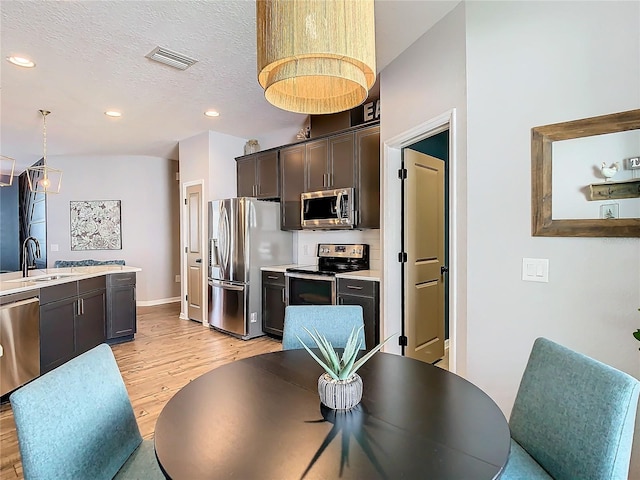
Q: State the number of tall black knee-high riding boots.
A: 0